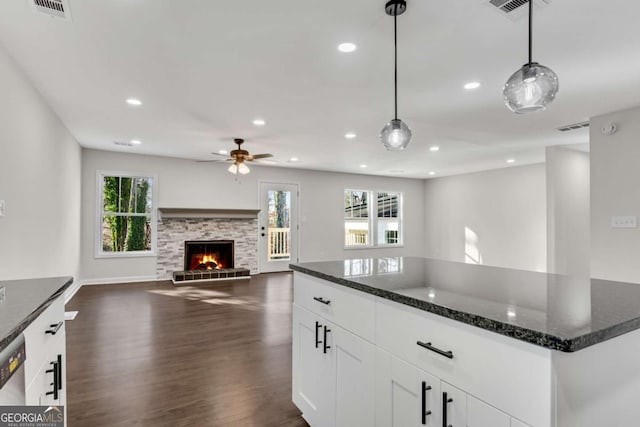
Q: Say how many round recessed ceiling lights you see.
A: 12